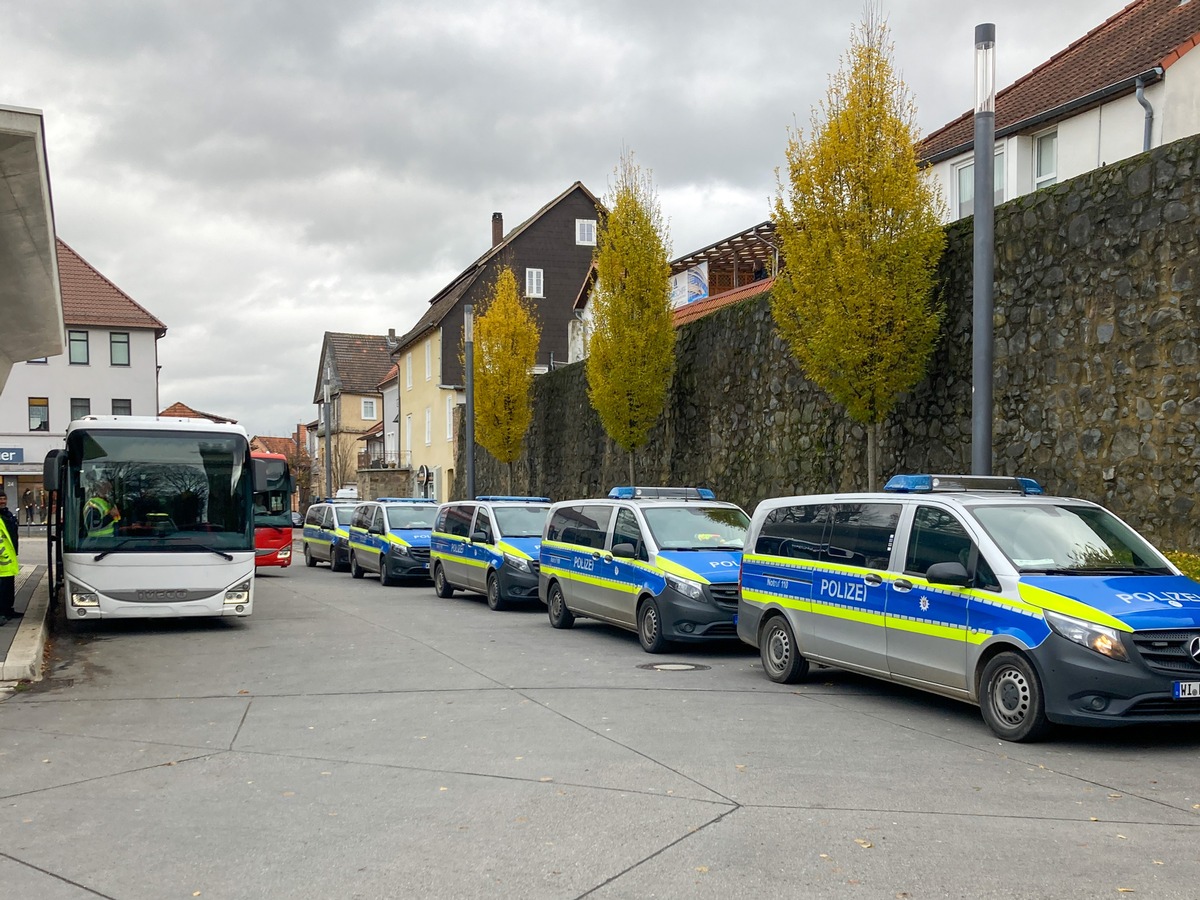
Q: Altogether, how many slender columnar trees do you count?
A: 3